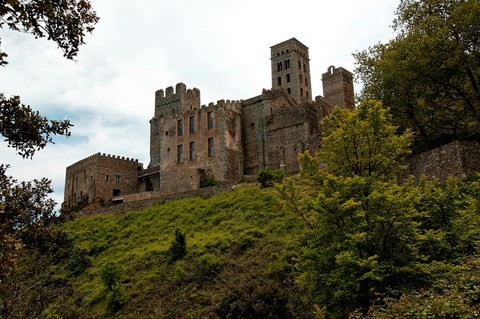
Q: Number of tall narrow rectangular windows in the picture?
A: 6